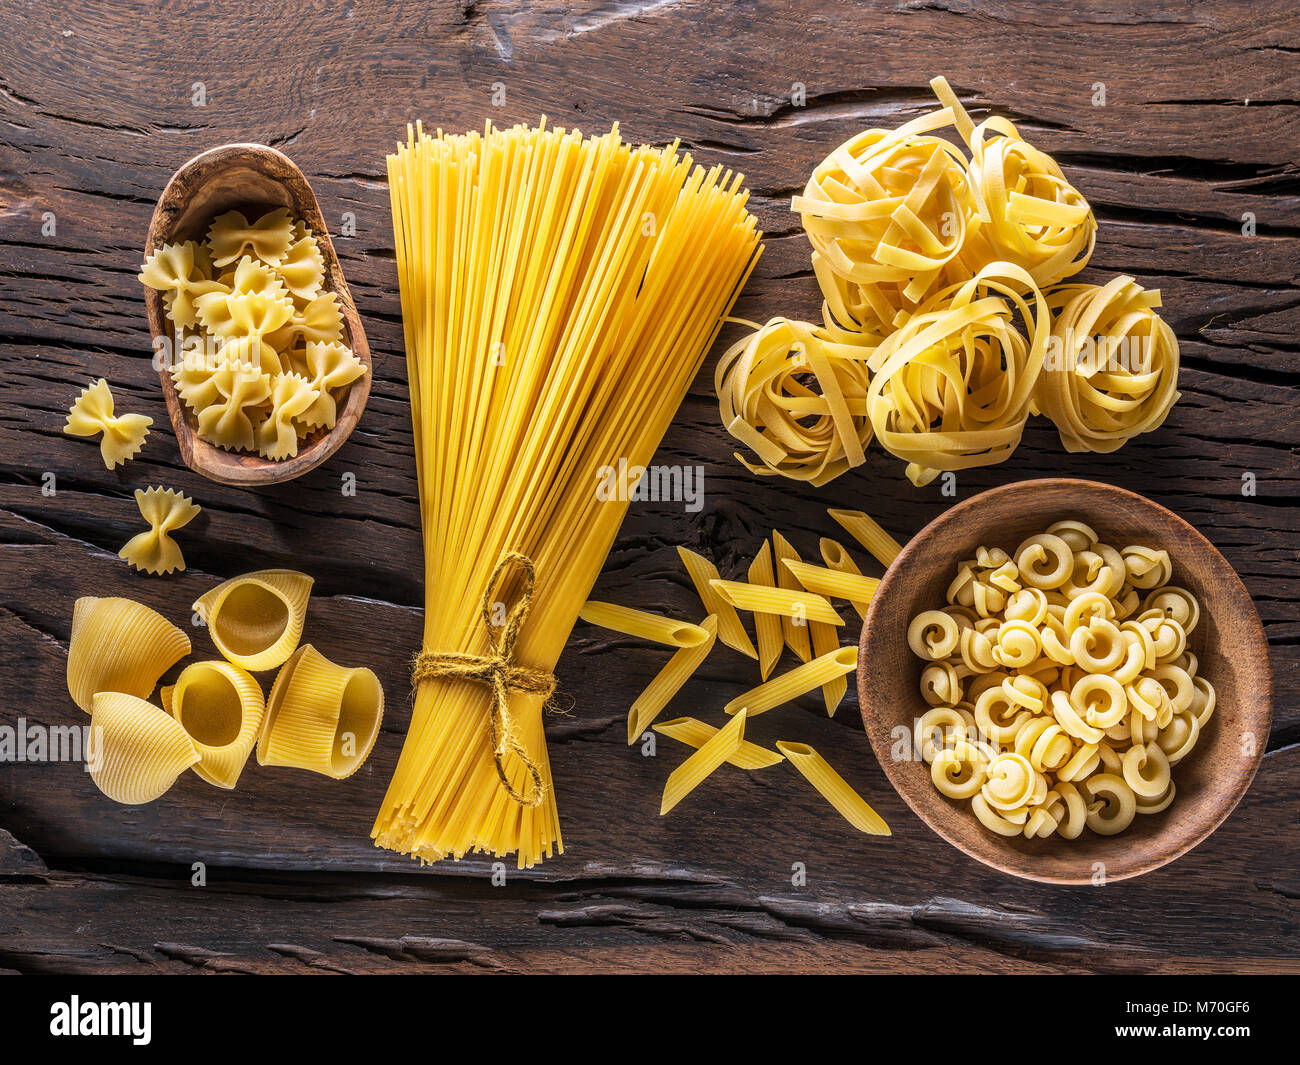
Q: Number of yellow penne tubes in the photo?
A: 14